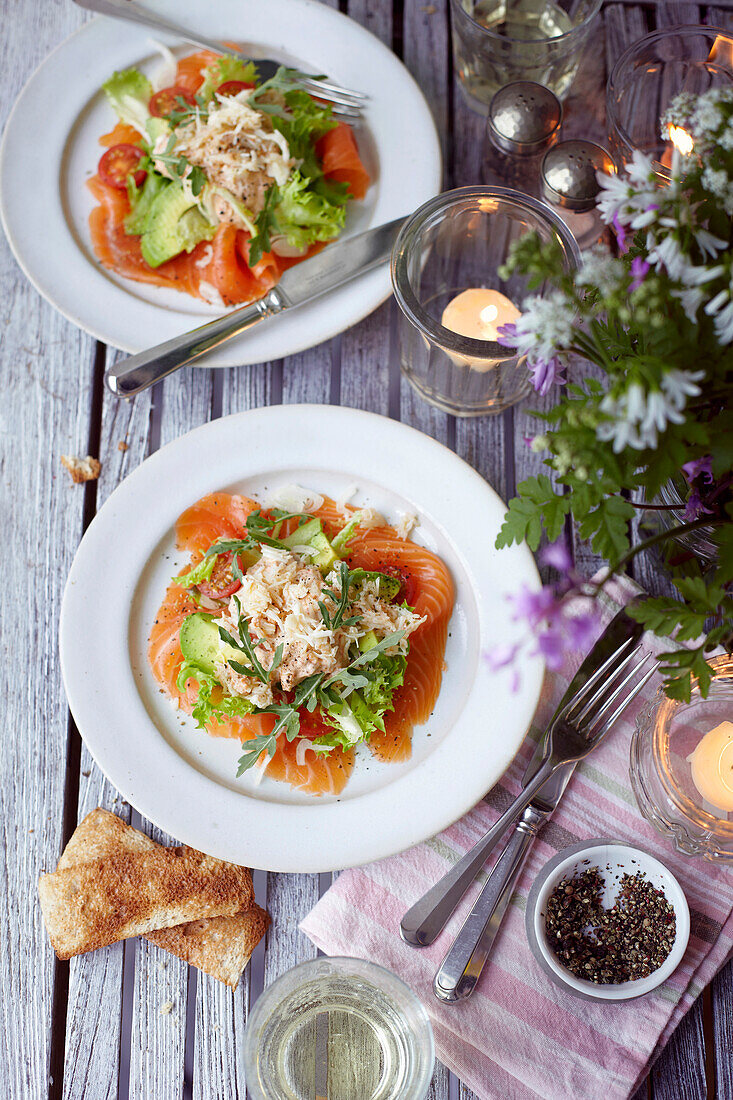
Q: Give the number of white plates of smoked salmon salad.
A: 2